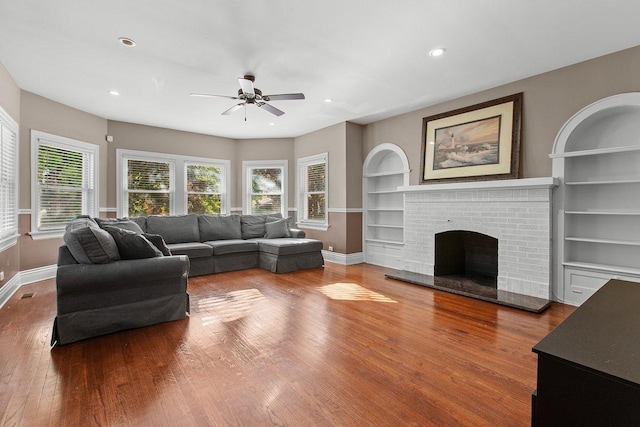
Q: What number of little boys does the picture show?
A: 0